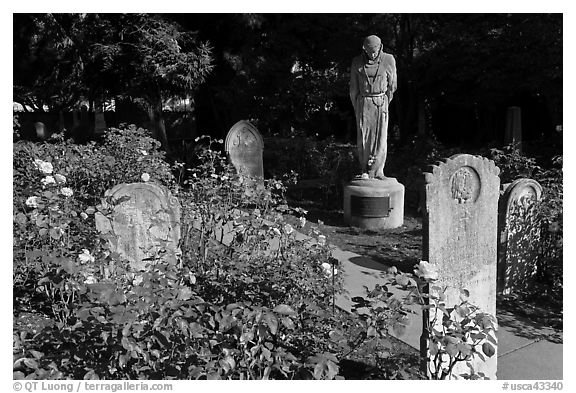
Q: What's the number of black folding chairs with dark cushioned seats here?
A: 0